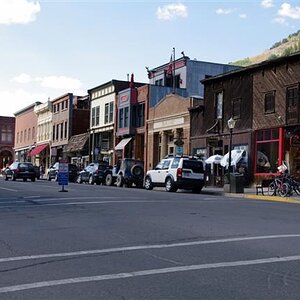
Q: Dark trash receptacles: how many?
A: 1